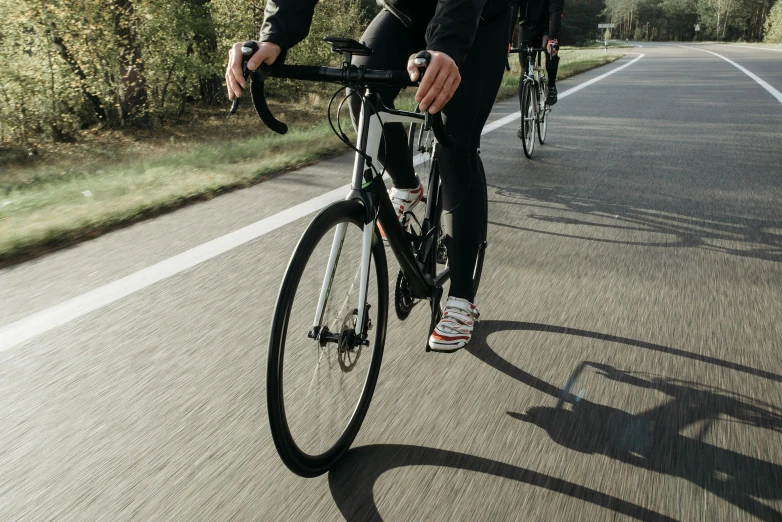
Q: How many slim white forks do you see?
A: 2